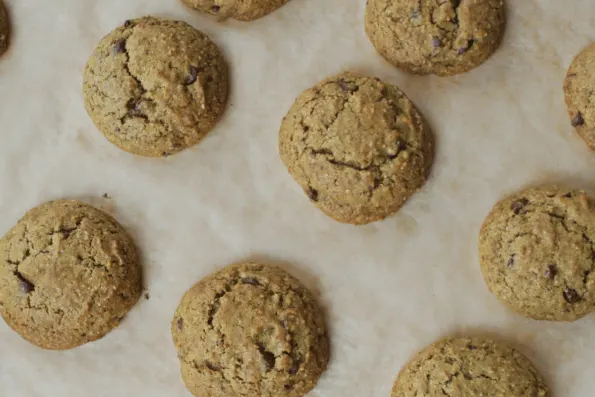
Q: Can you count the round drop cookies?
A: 10